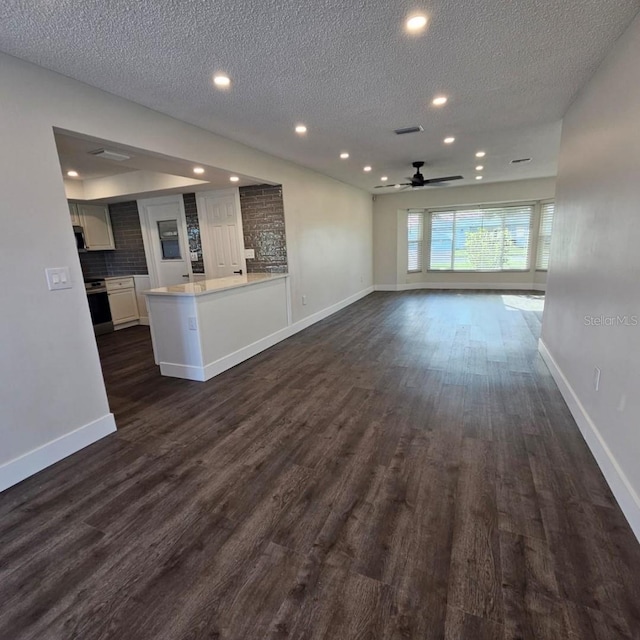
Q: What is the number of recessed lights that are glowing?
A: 15